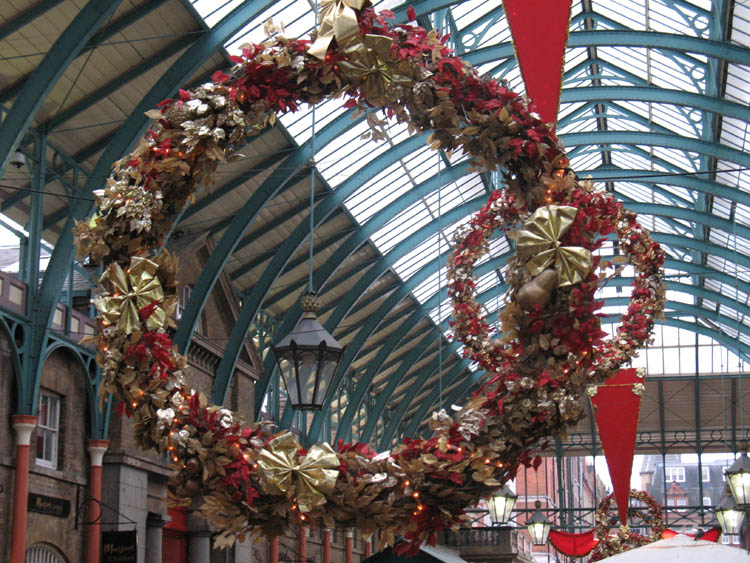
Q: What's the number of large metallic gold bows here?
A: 5